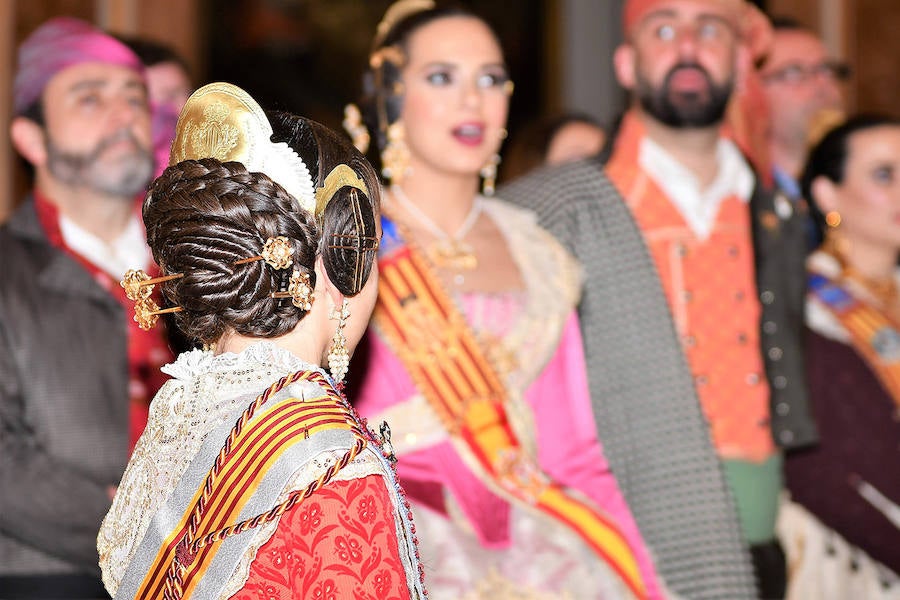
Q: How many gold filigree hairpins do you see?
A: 4